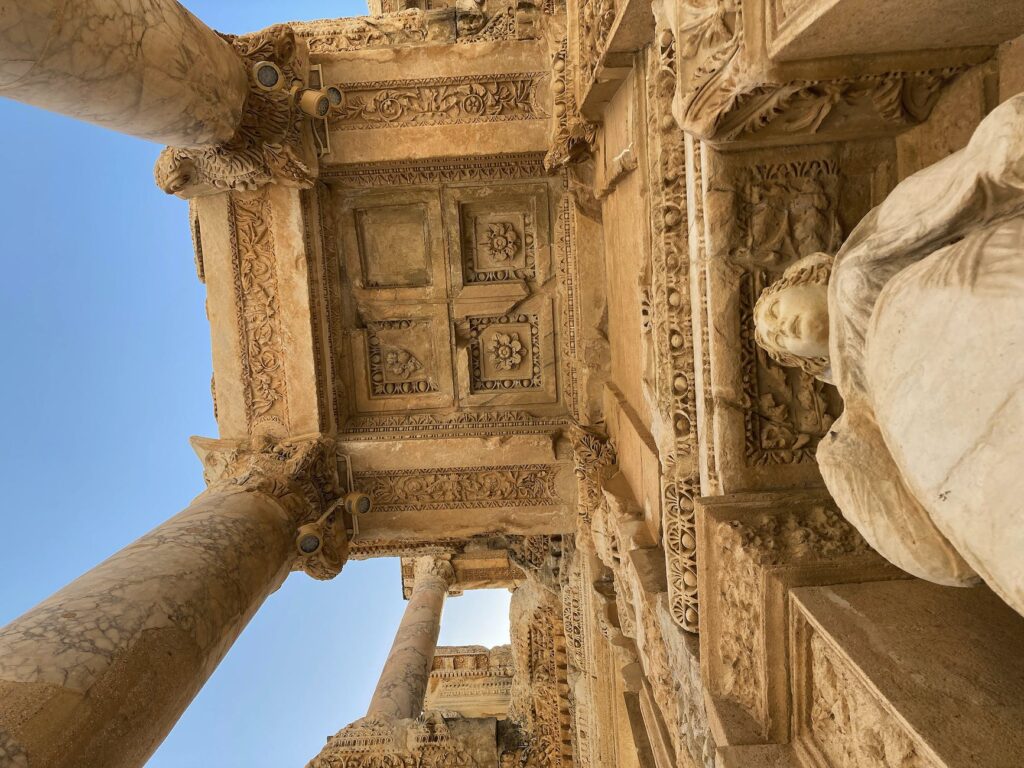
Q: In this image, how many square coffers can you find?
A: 4